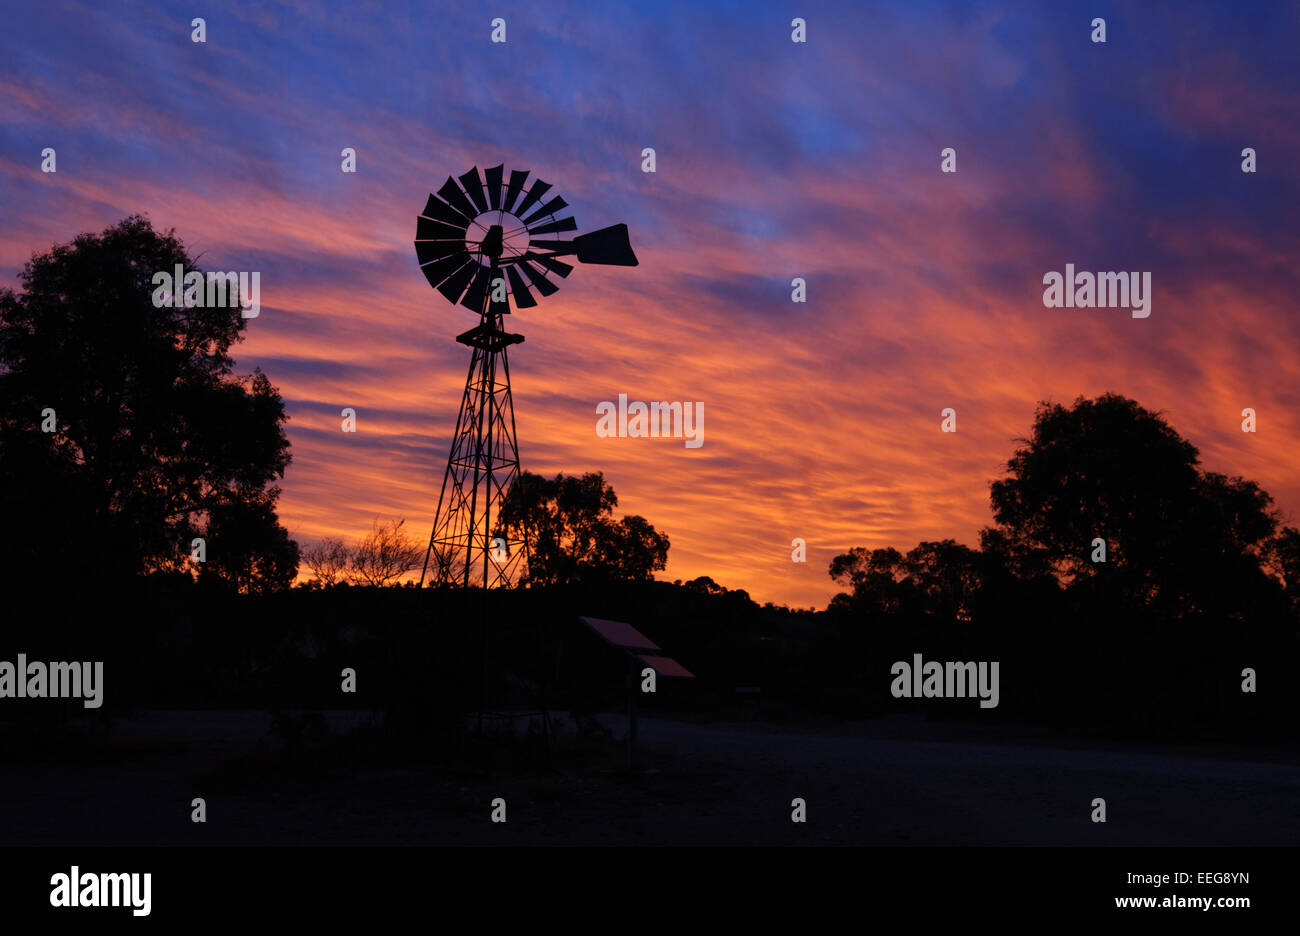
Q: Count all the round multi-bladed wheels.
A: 1